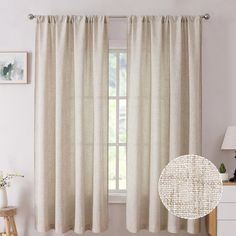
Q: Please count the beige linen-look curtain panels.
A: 2